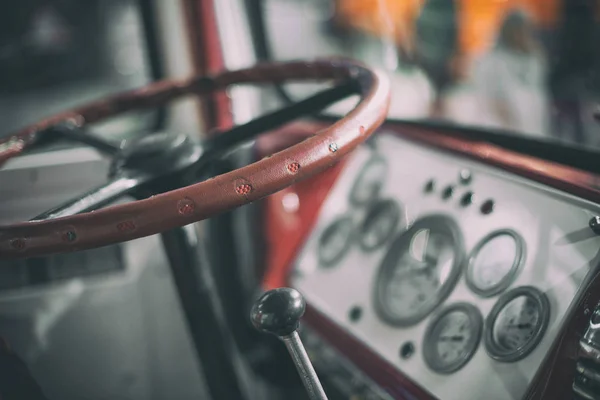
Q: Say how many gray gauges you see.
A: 7